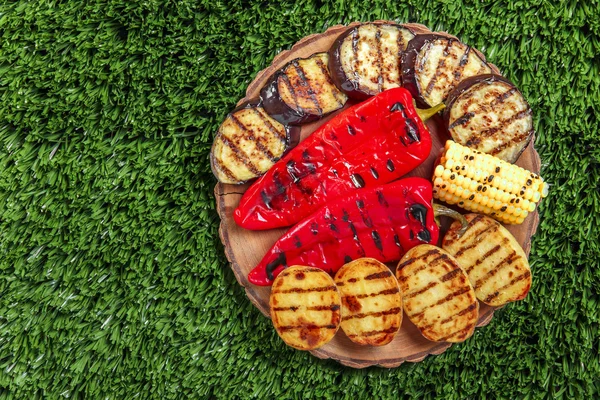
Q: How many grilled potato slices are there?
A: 4